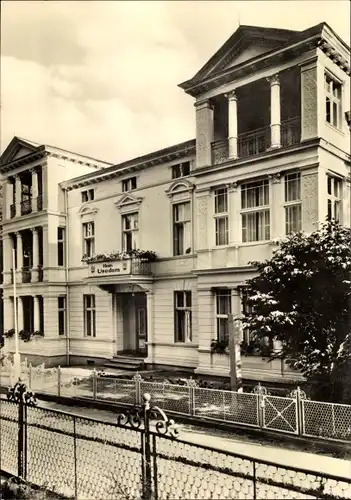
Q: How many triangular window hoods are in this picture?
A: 1